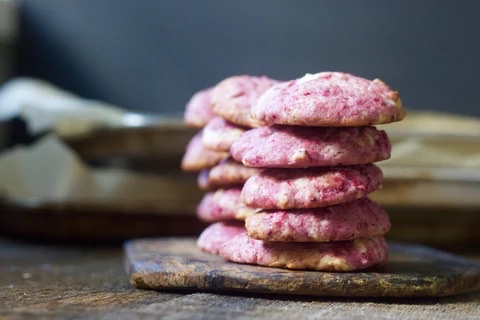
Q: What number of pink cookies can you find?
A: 12